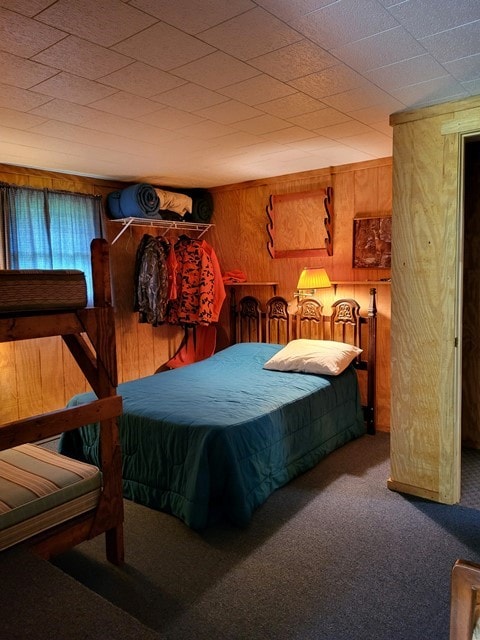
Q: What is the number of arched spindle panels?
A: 4